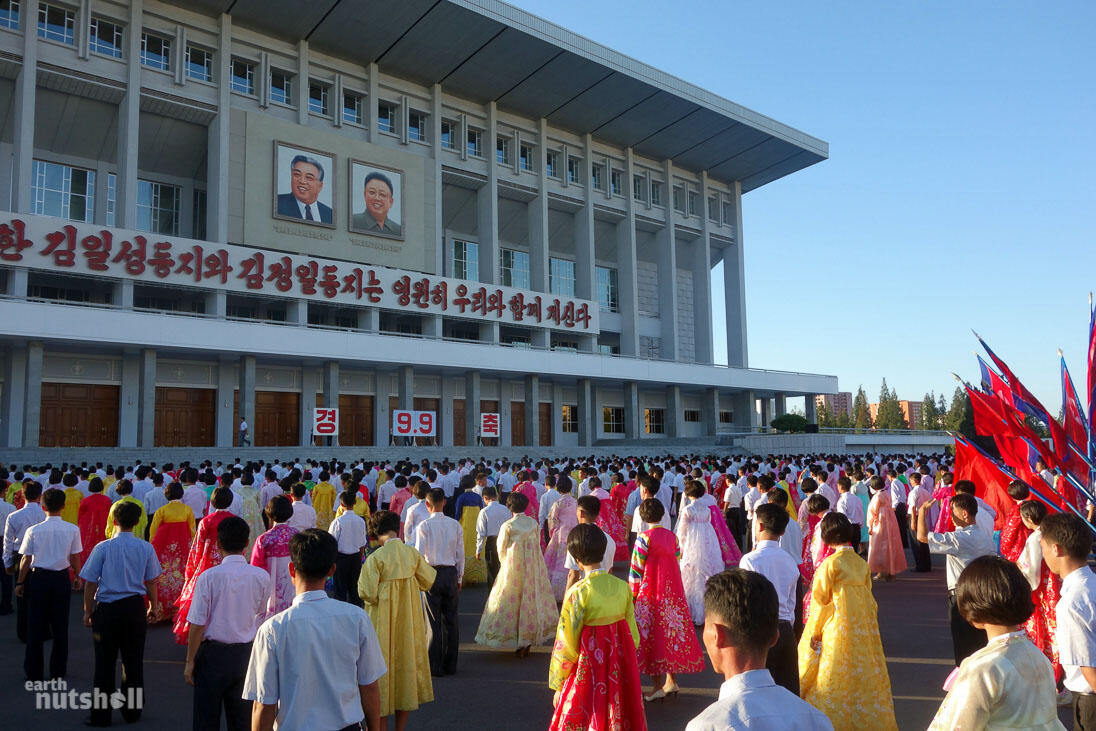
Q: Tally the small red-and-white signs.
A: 3